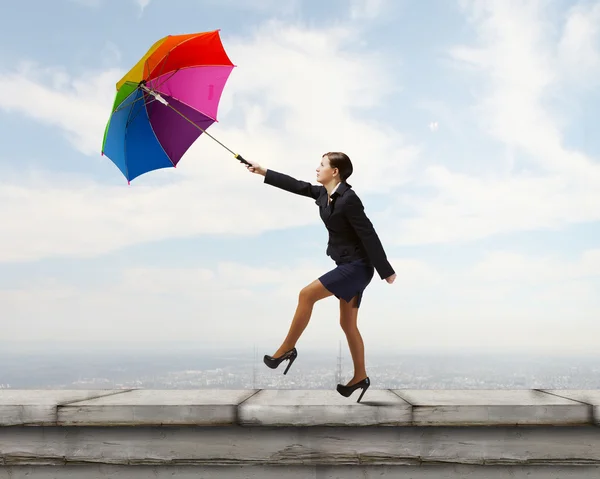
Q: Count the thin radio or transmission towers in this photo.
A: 2